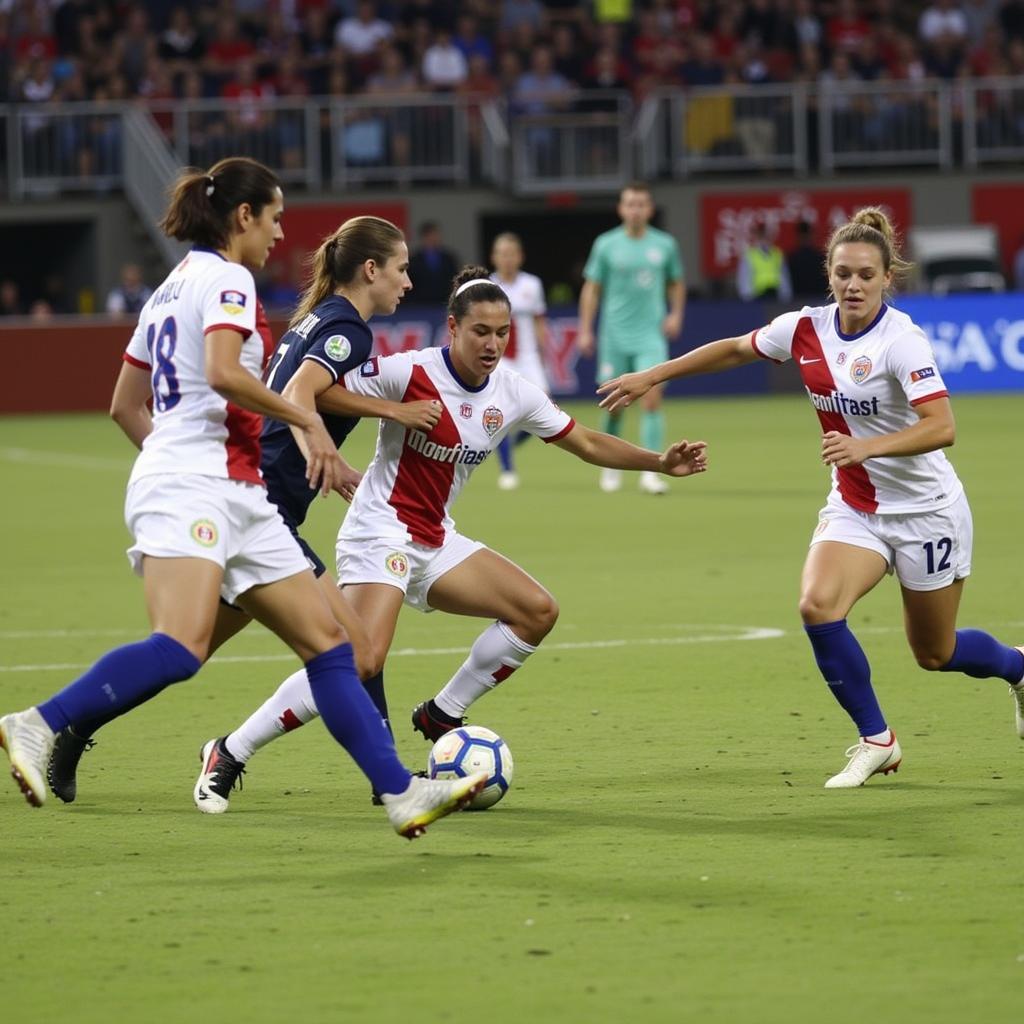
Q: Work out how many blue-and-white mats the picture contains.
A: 0